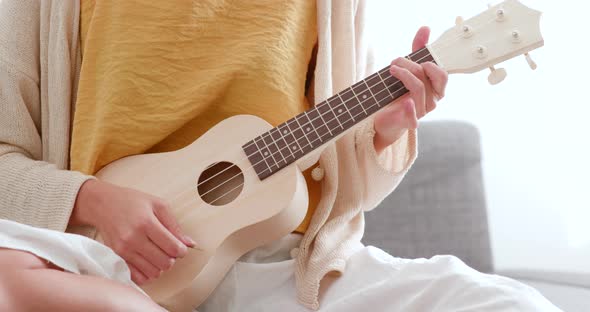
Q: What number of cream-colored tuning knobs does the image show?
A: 4